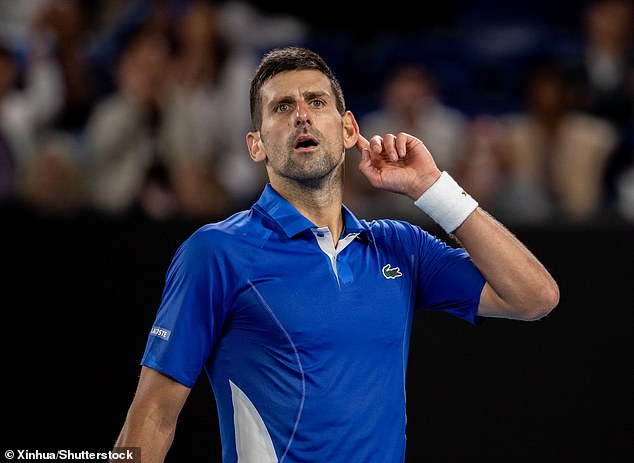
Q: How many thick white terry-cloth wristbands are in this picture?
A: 1